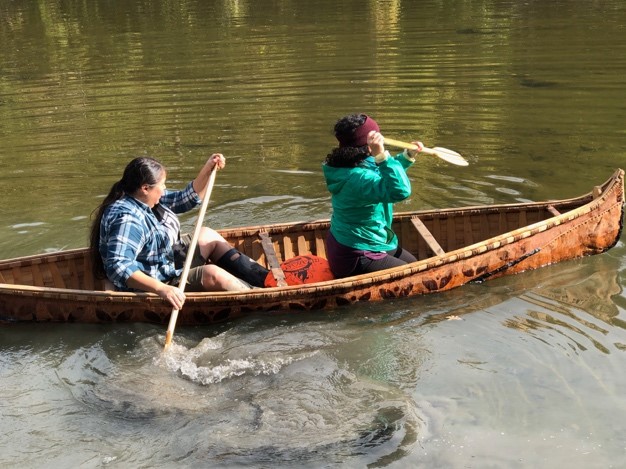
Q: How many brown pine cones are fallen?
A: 0